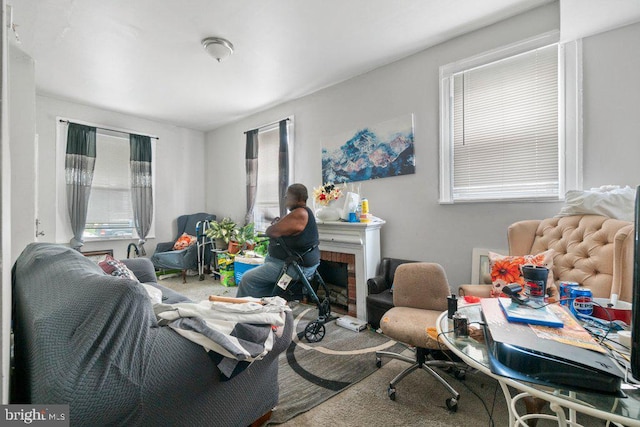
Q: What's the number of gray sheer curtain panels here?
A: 4